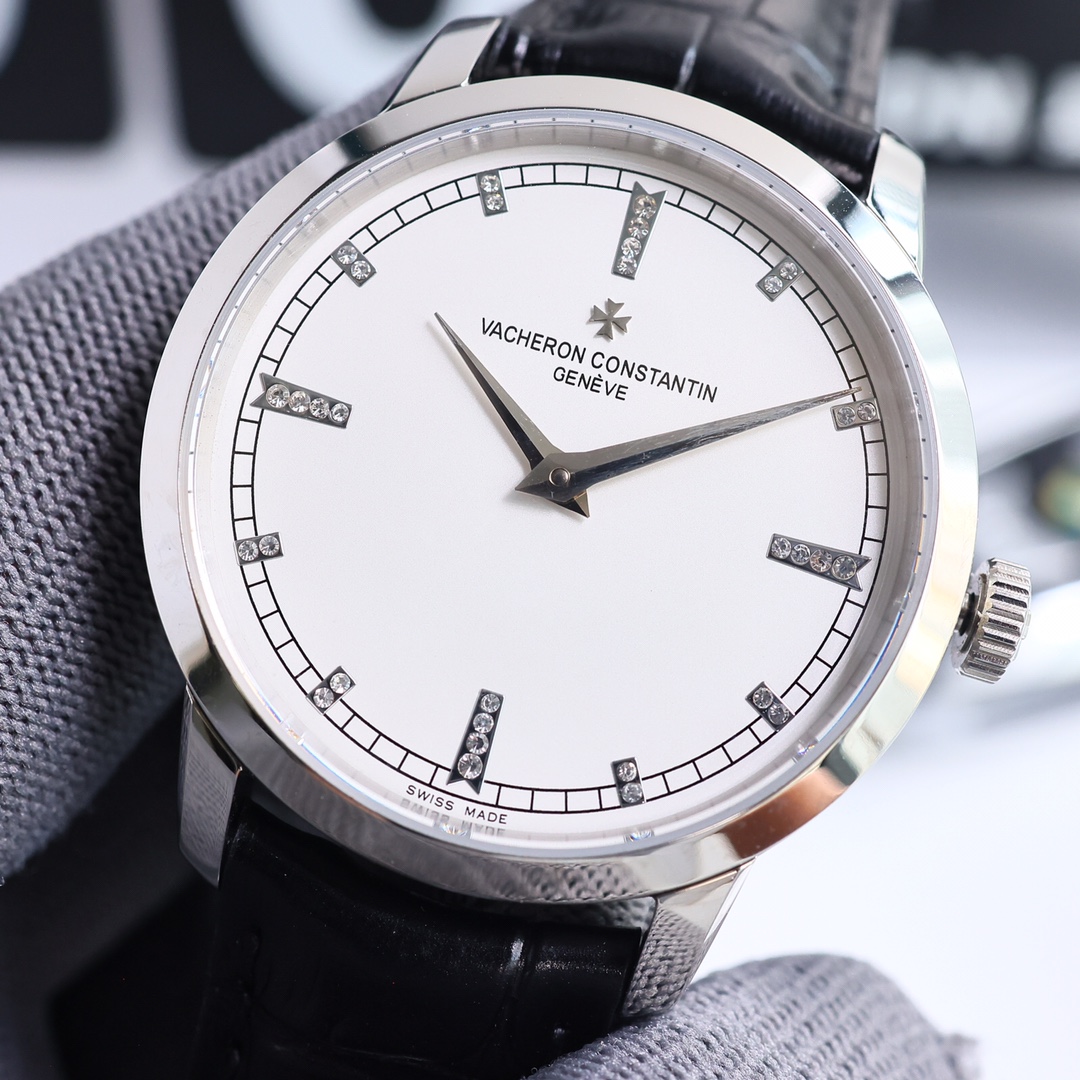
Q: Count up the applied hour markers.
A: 12